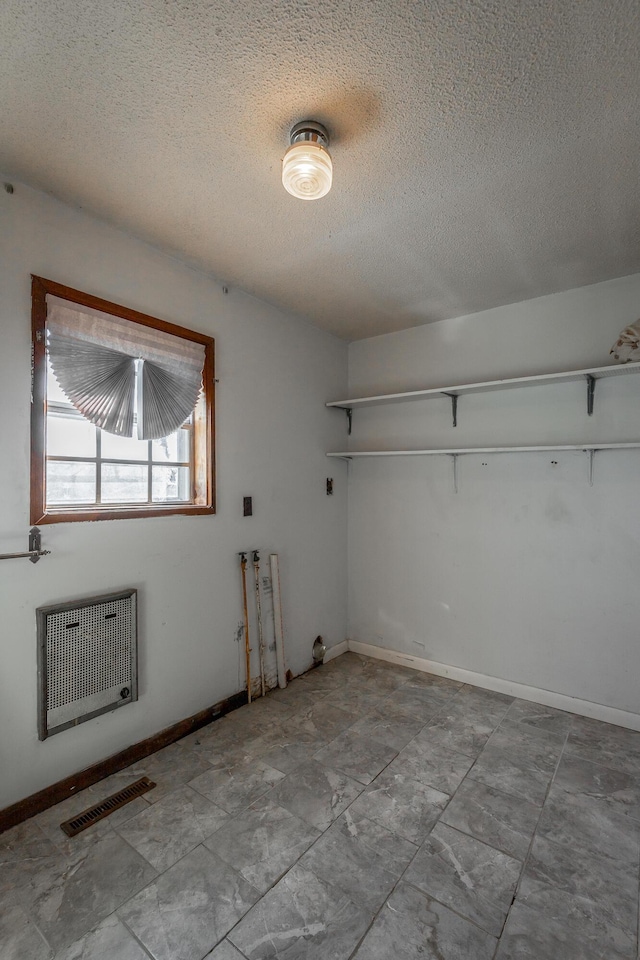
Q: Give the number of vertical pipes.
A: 3